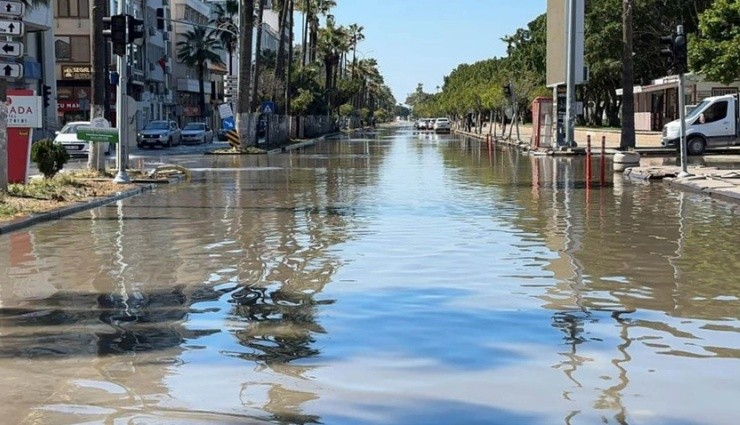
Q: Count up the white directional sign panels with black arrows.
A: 4